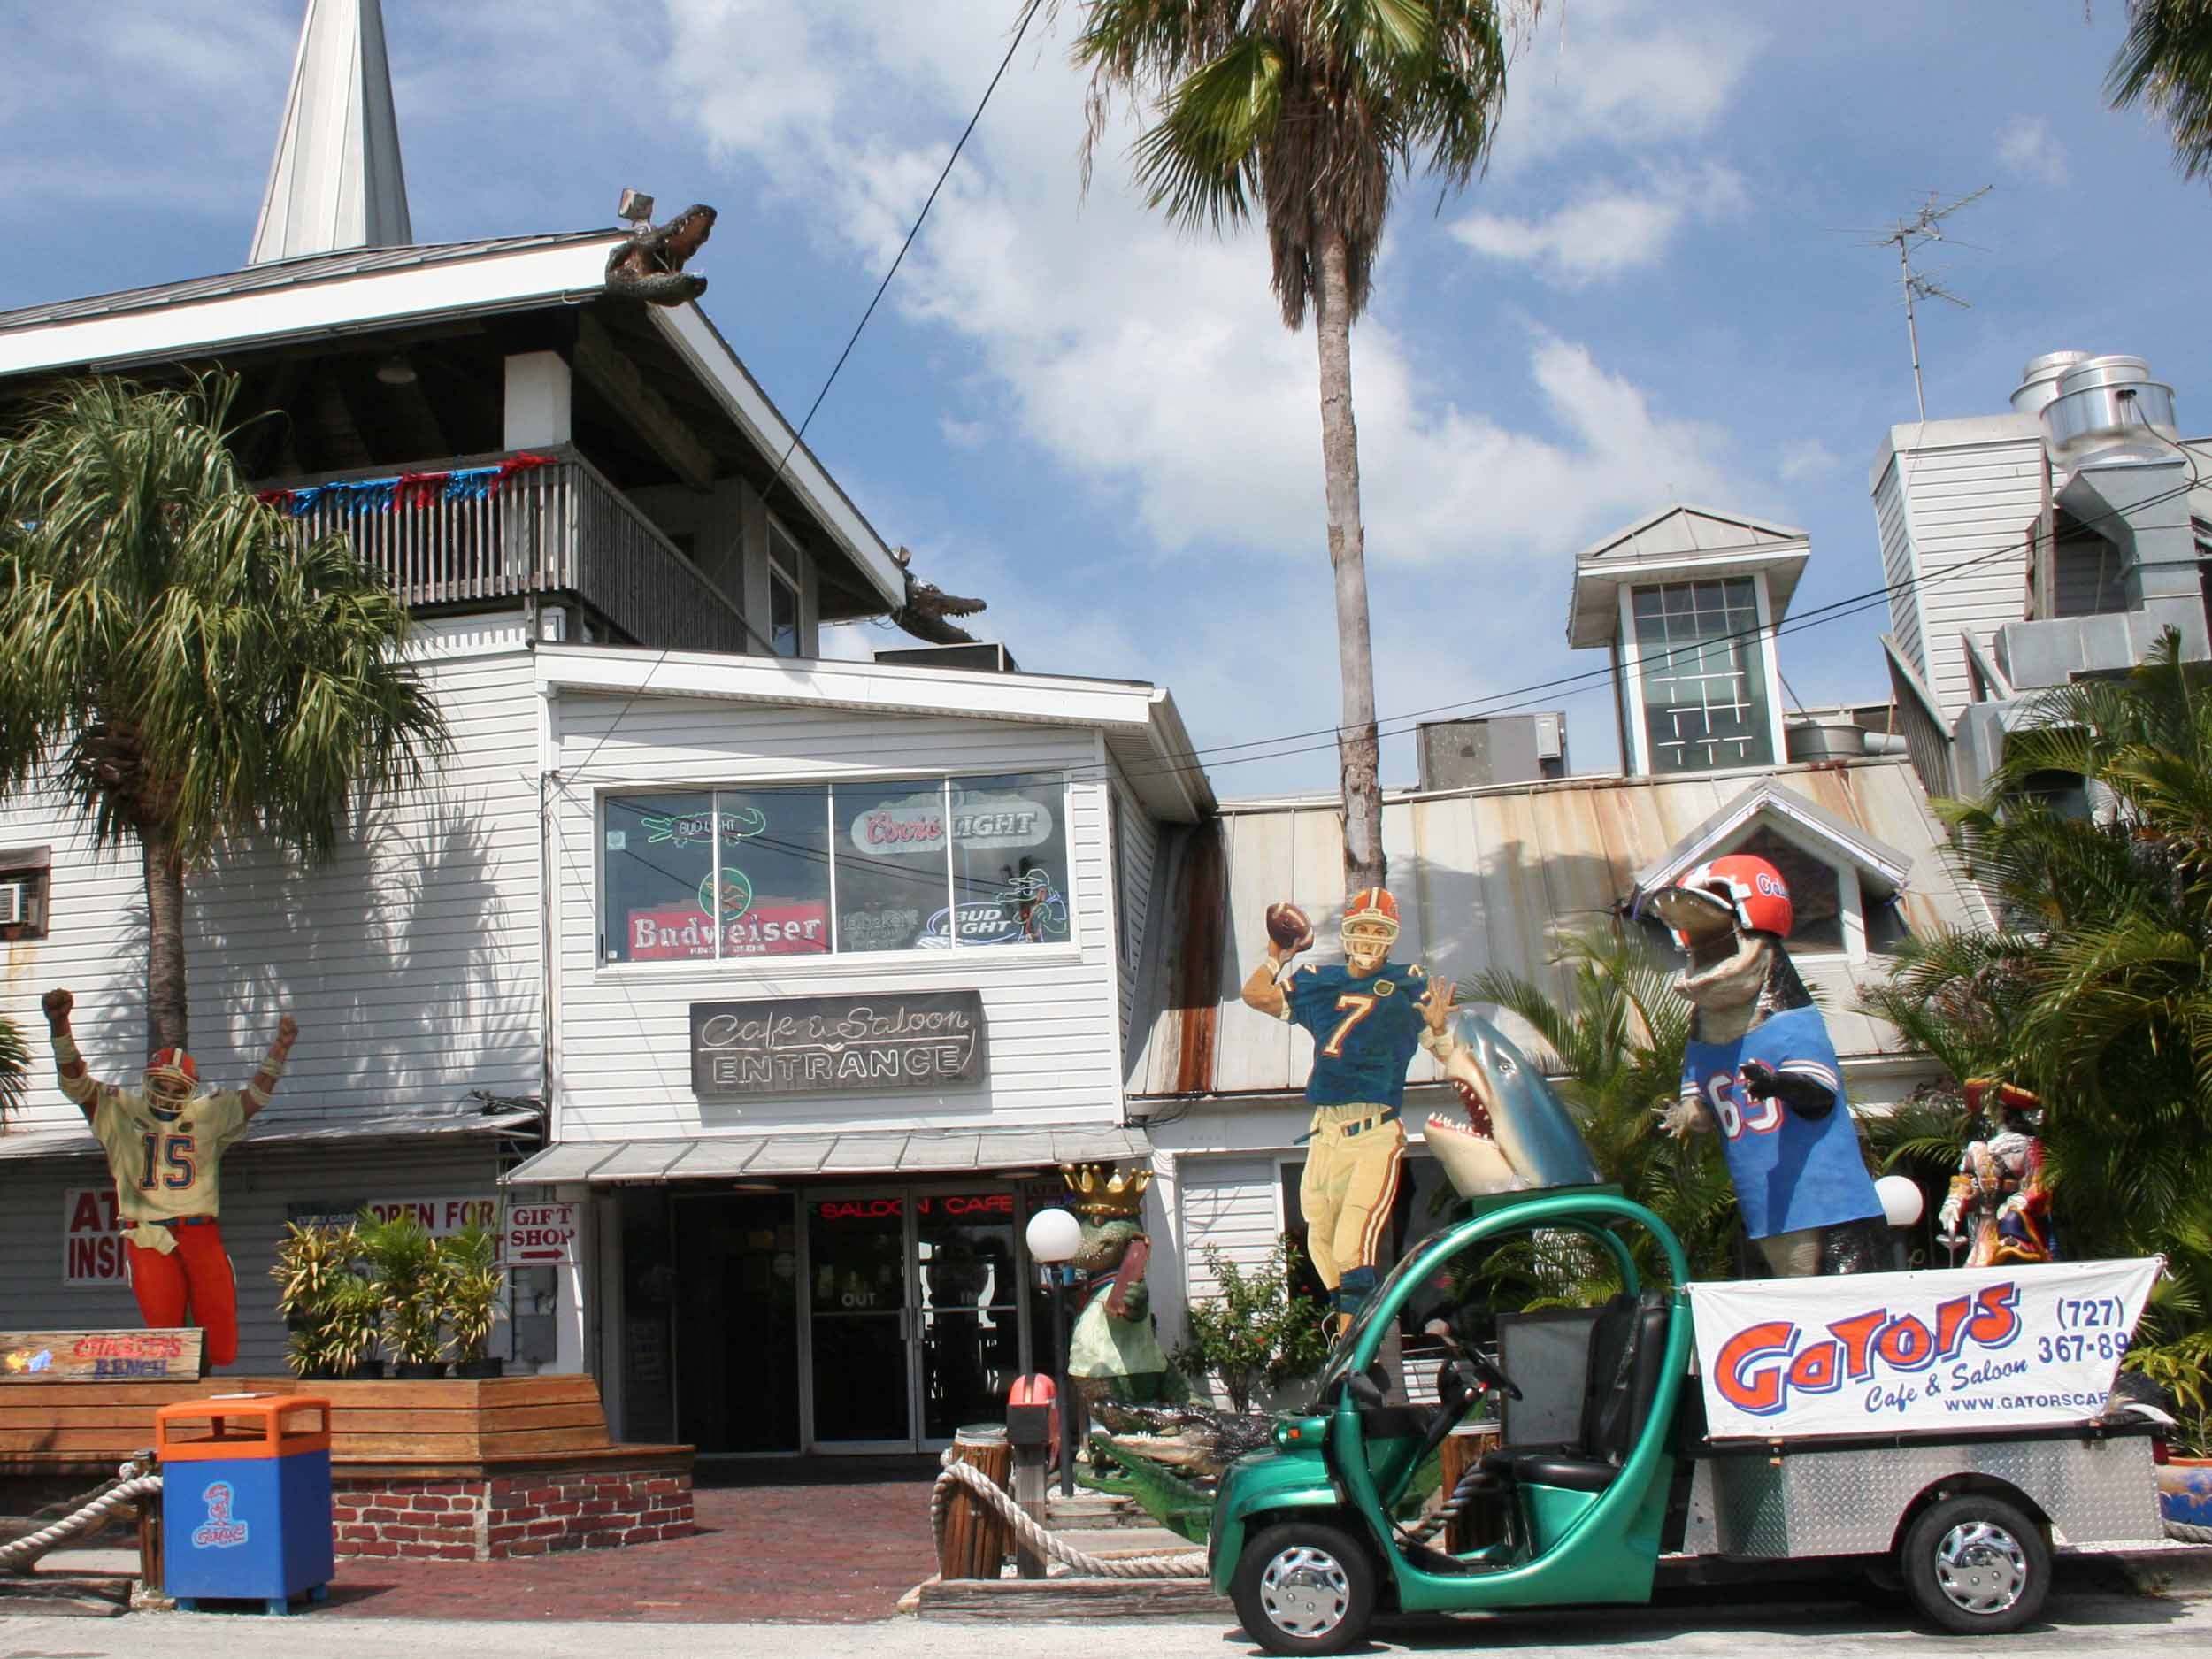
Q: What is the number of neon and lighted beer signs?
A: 5